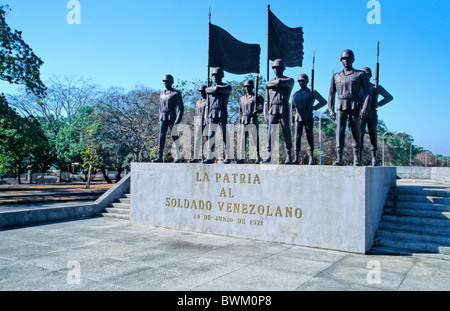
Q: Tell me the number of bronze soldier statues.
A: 8